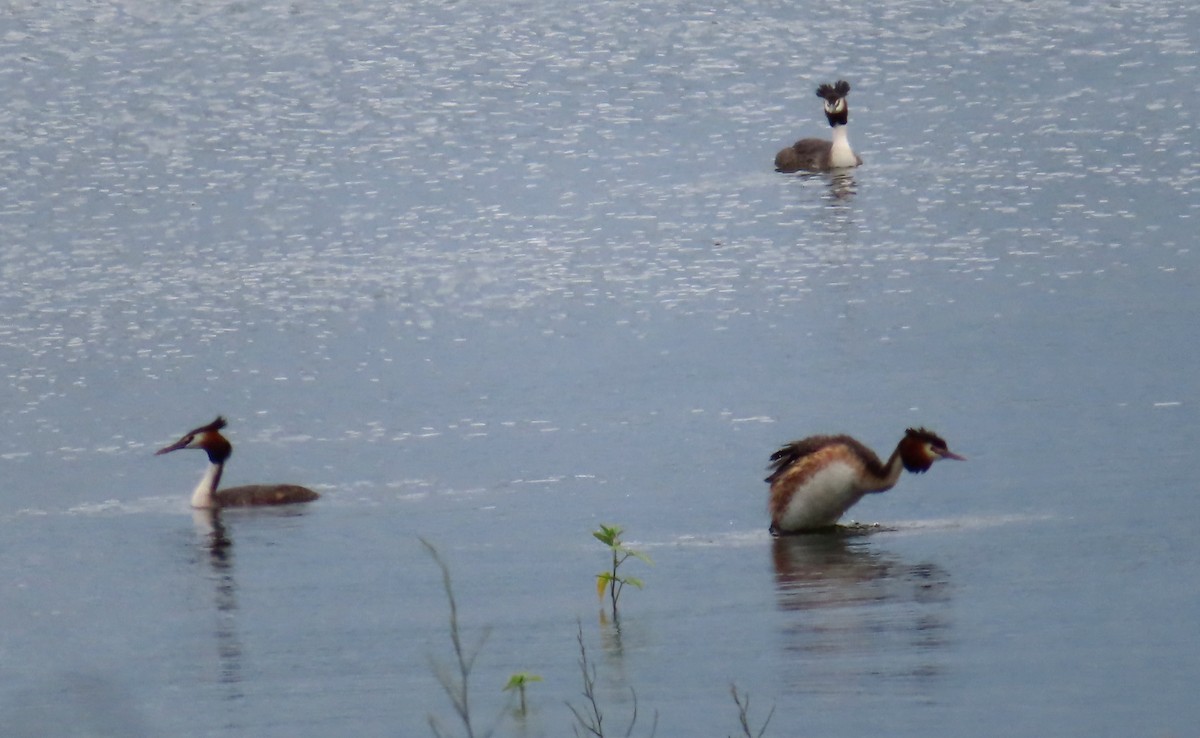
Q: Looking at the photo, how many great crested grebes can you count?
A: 3